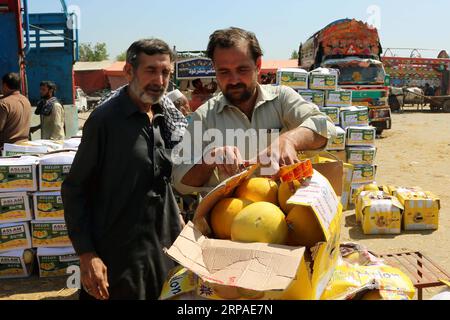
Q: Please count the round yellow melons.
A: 5